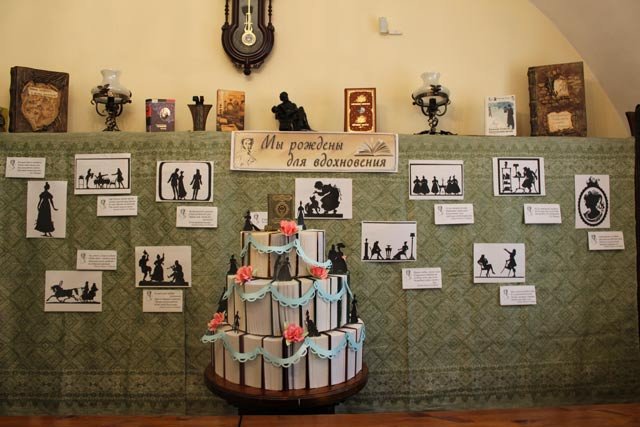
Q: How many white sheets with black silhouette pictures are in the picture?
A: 11